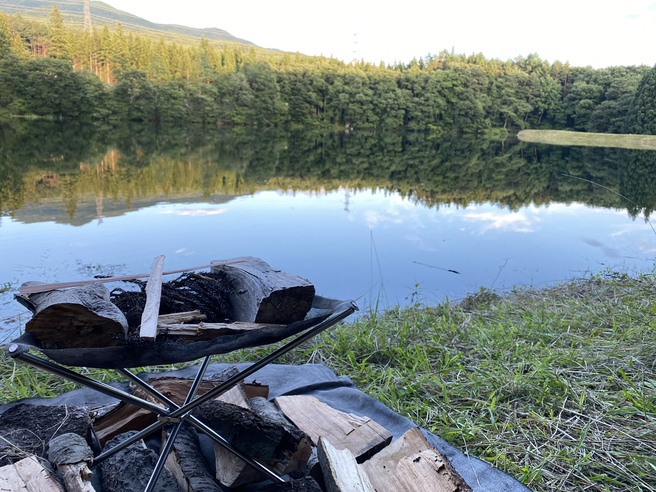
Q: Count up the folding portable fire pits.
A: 1